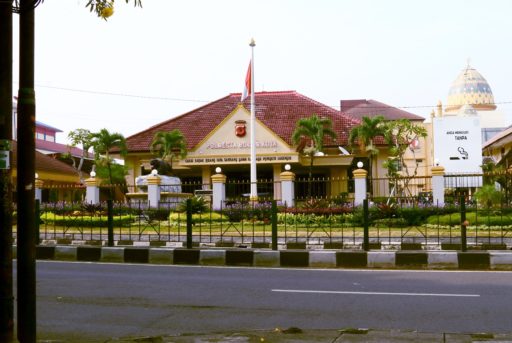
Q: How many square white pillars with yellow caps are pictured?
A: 7